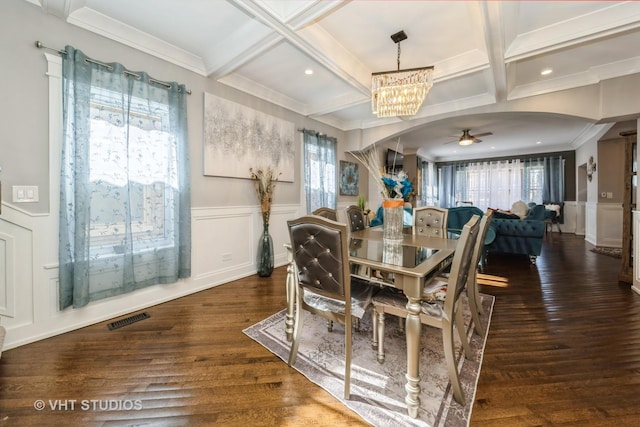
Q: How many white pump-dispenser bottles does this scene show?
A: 0